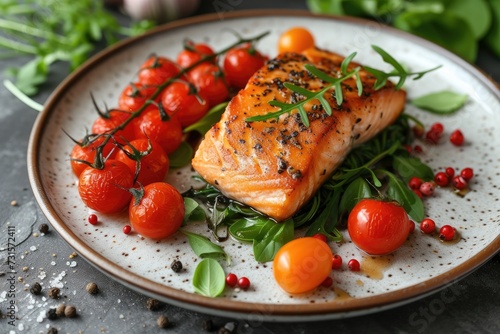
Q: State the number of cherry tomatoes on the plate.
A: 15